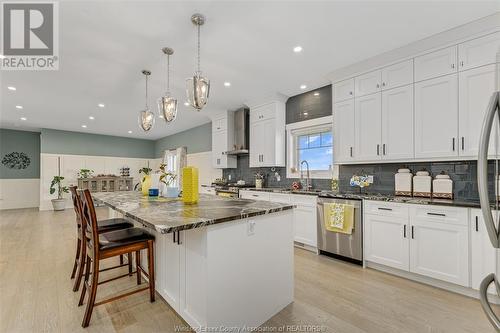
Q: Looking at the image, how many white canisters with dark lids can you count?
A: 3